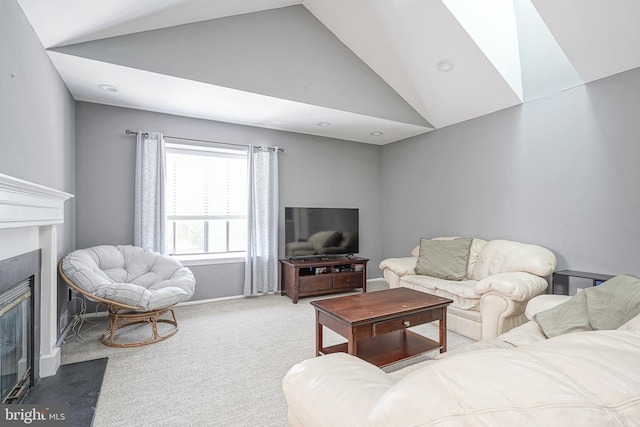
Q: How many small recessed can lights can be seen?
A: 4